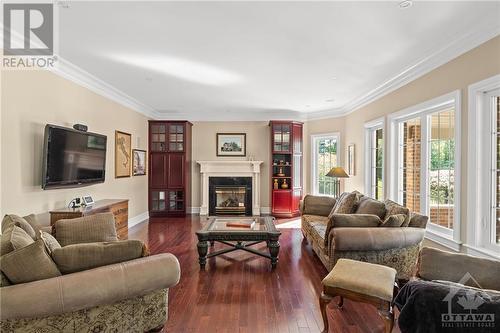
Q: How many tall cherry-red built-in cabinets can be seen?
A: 2